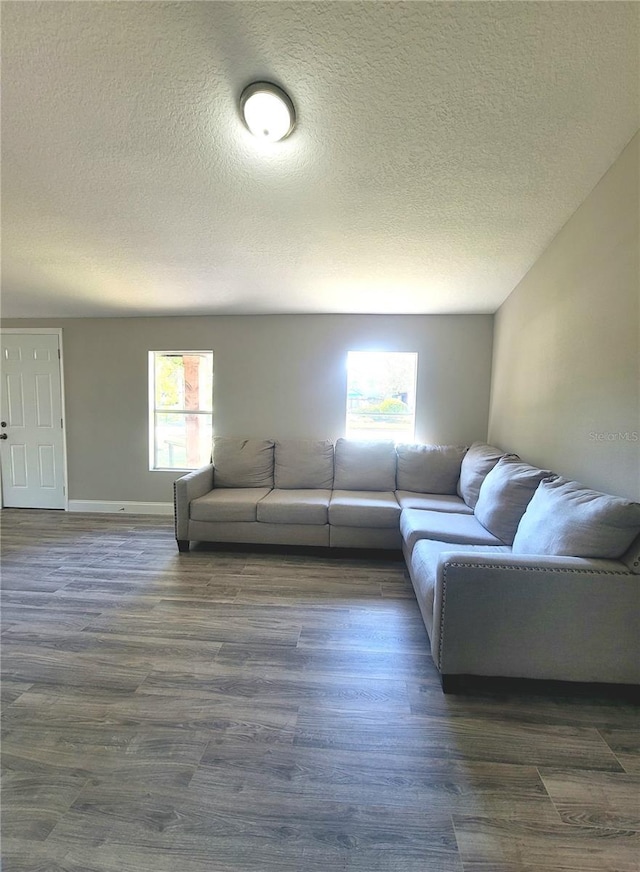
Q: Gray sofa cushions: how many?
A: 13